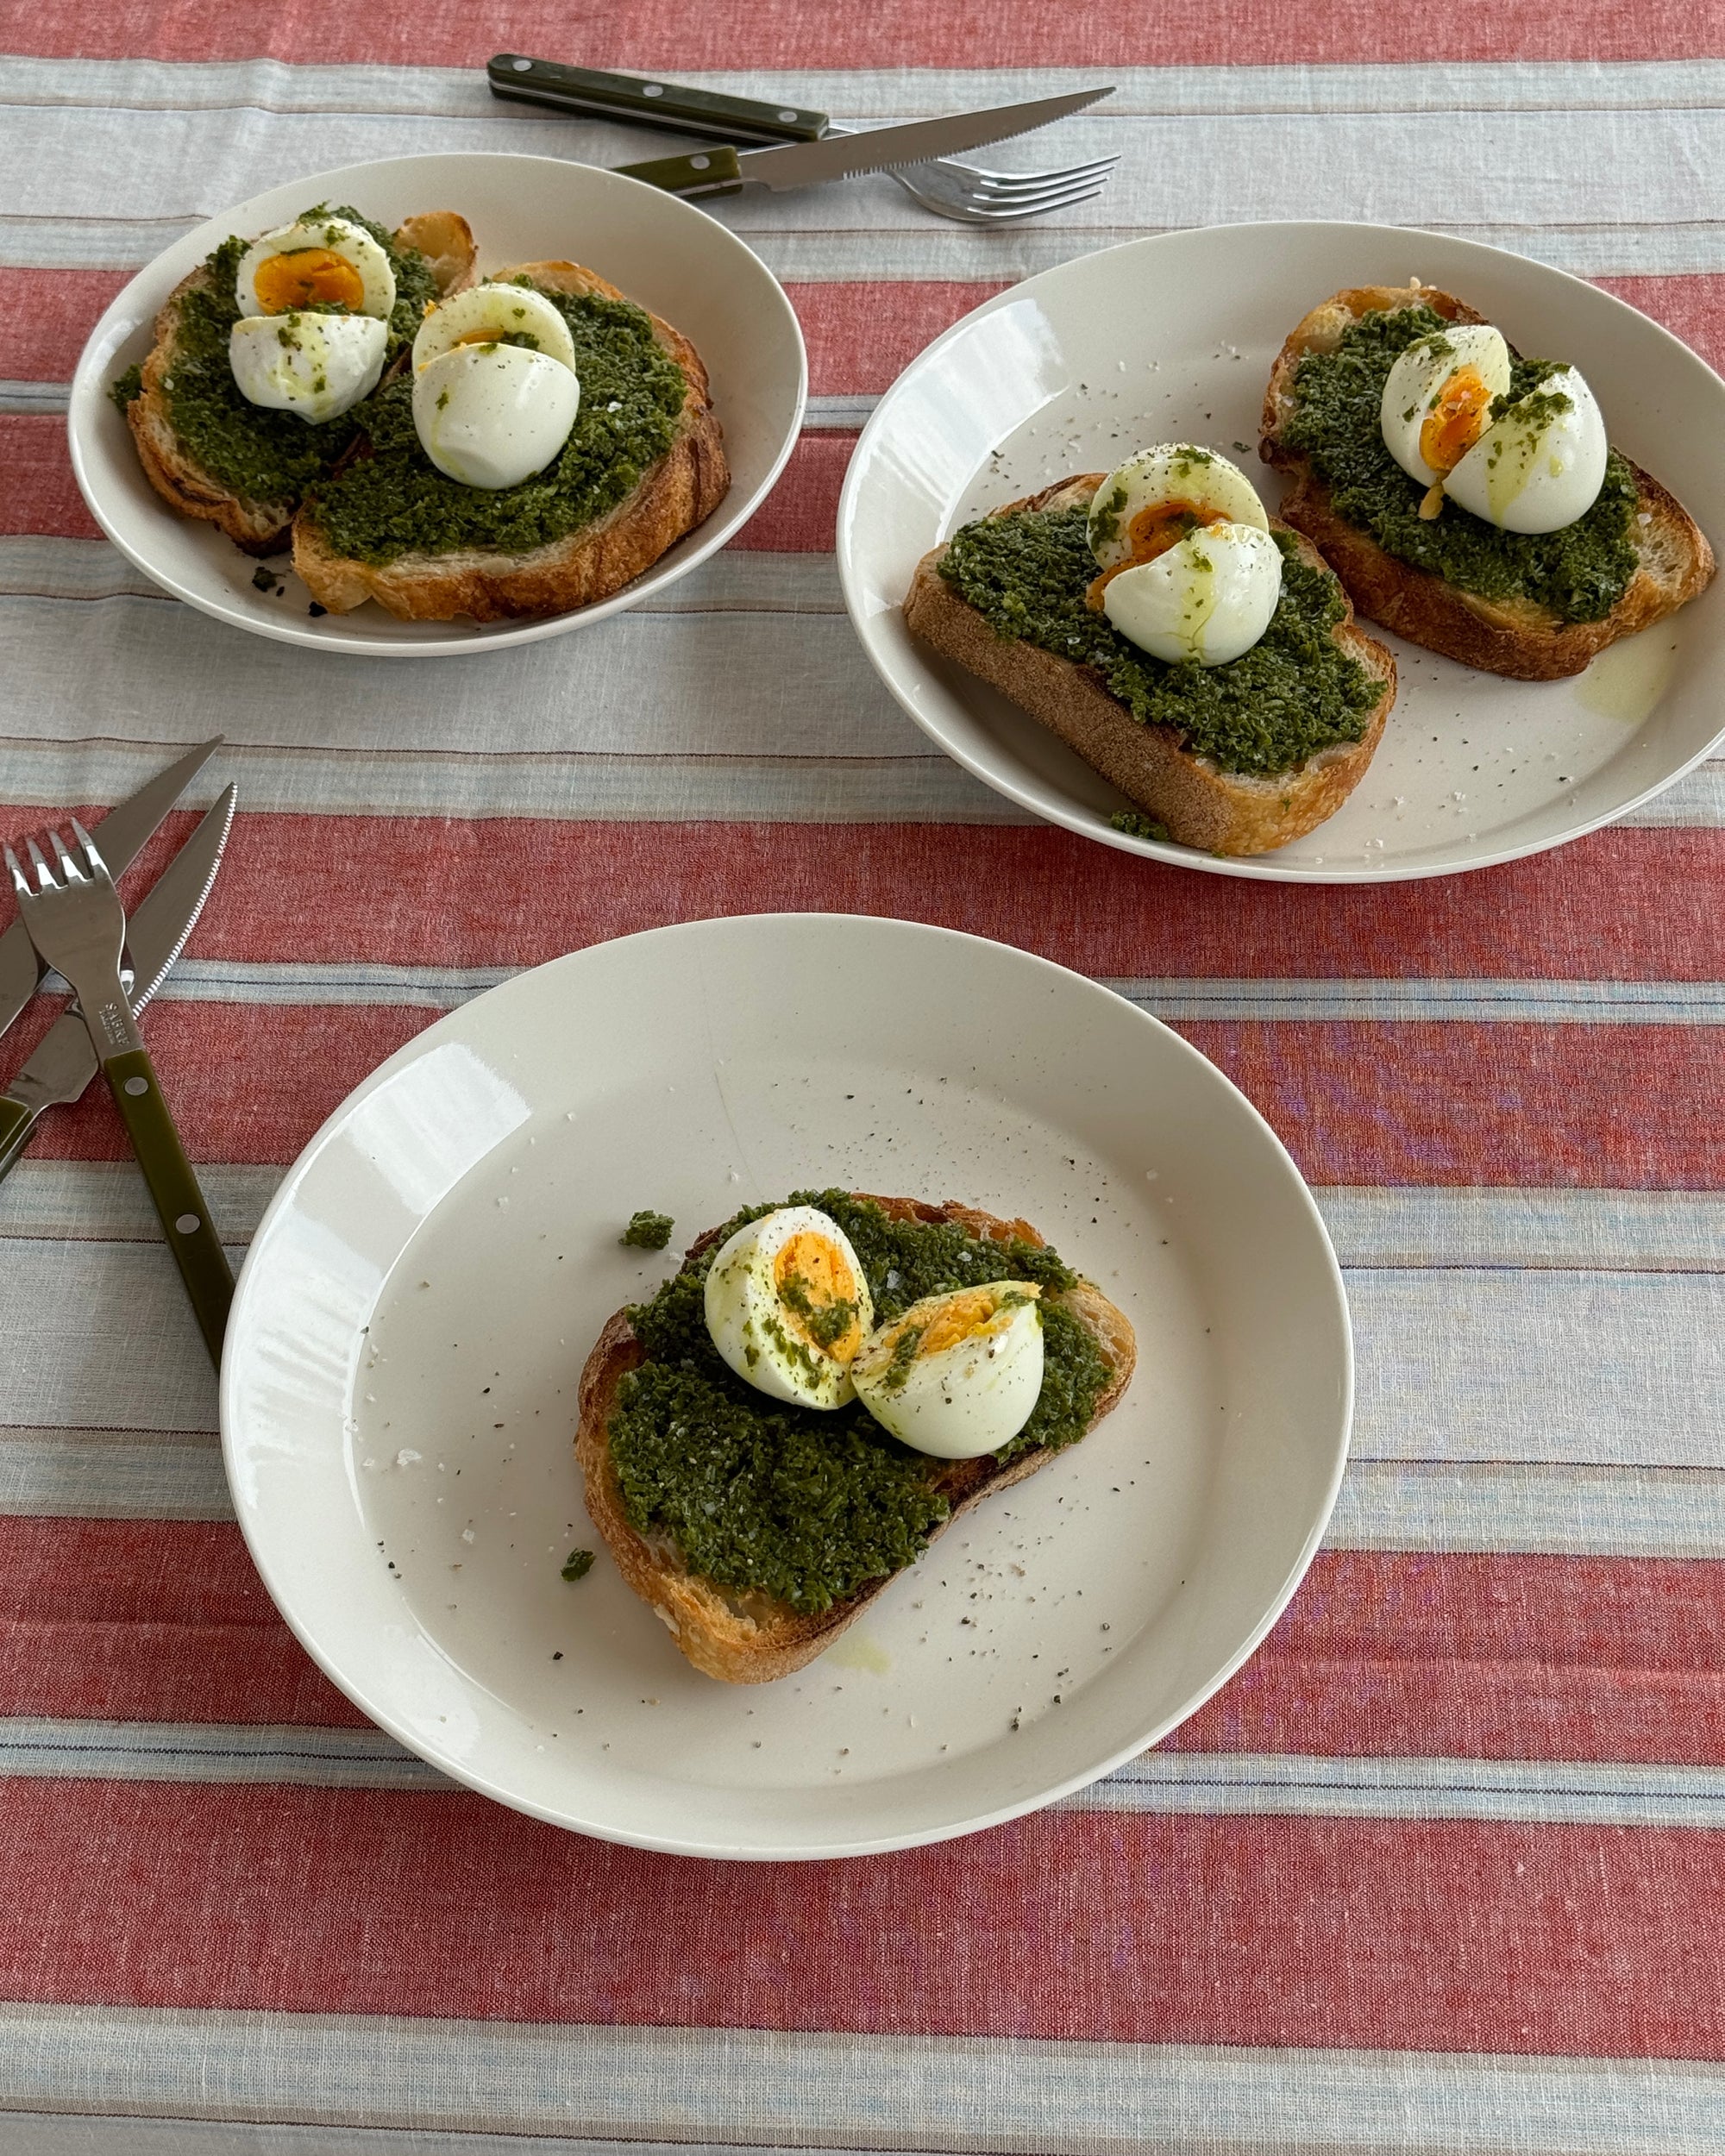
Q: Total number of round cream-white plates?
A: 3